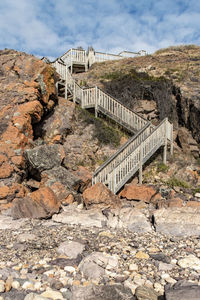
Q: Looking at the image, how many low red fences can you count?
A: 0